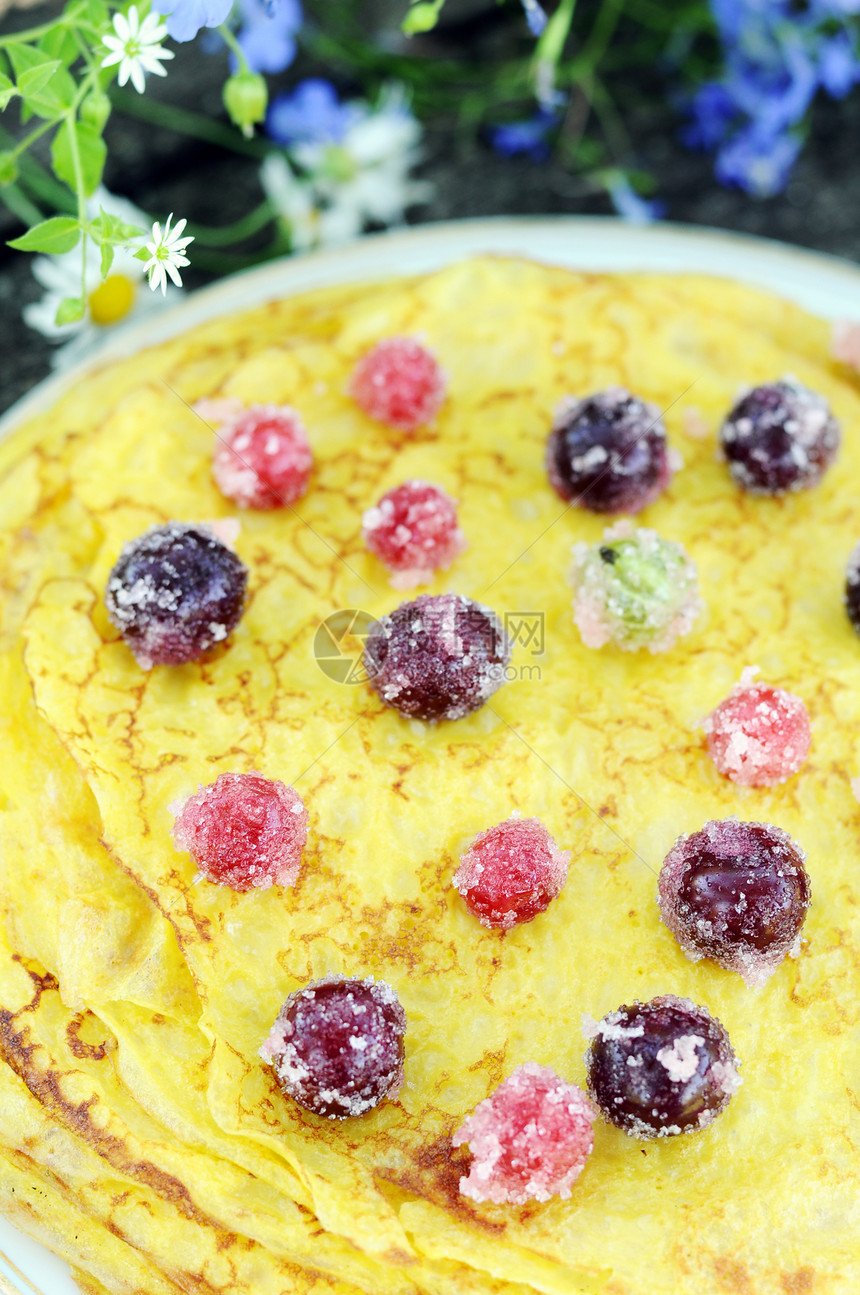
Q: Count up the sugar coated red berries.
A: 7